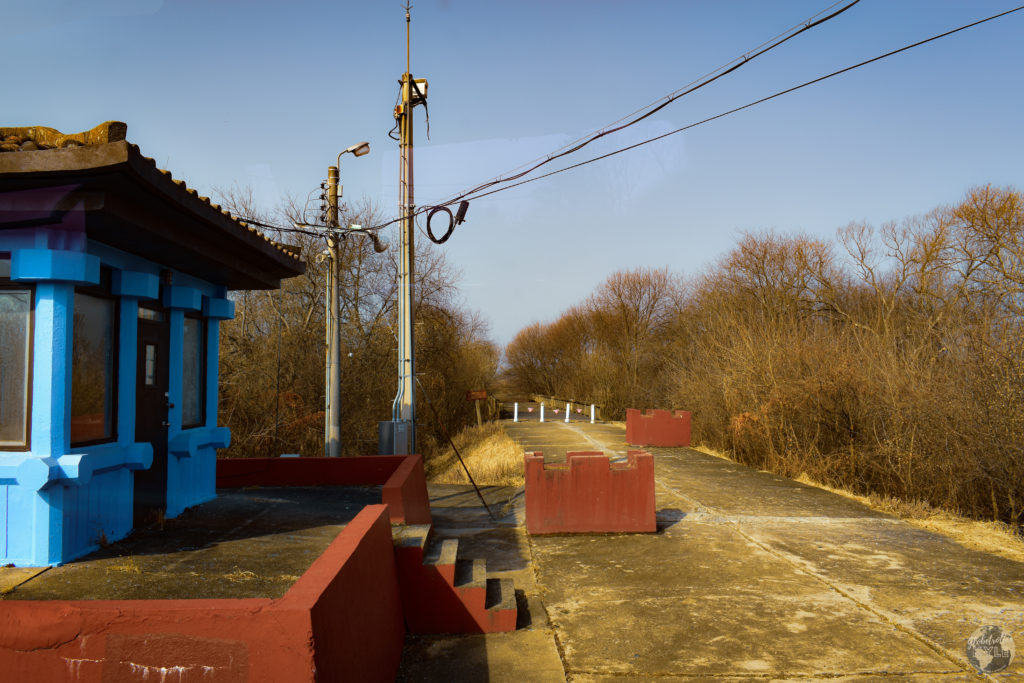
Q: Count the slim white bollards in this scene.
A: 4